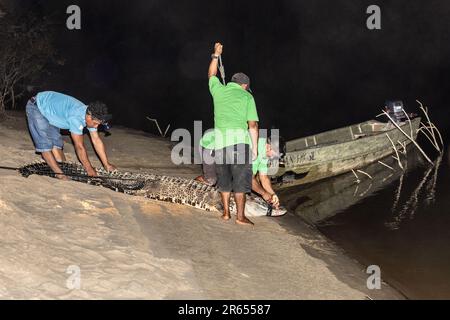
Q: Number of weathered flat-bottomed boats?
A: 1